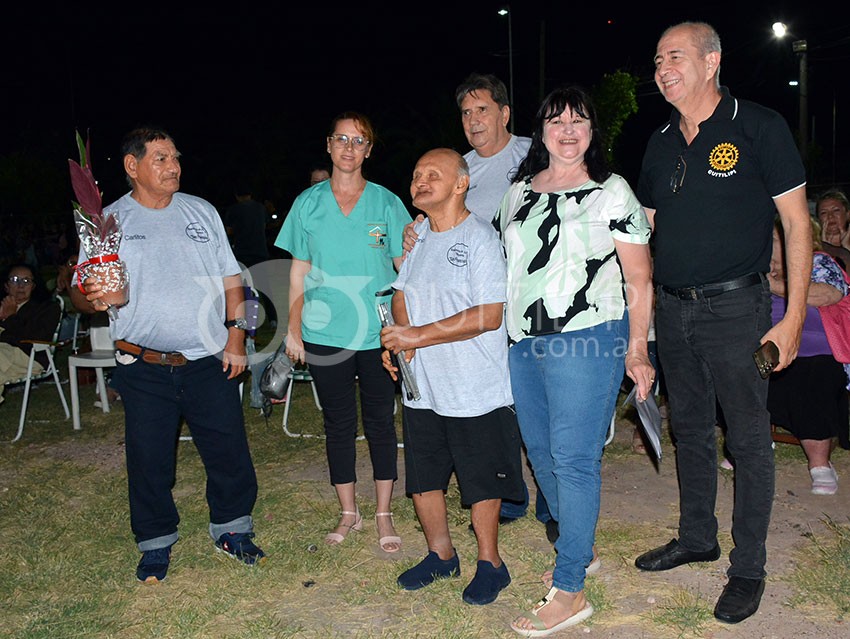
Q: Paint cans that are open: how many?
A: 0